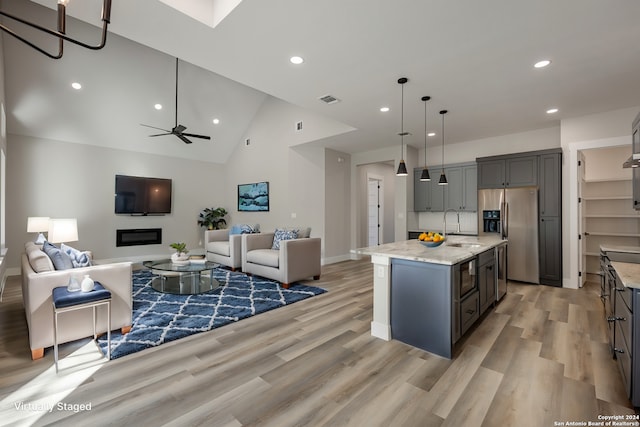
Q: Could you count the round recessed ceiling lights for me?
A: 8